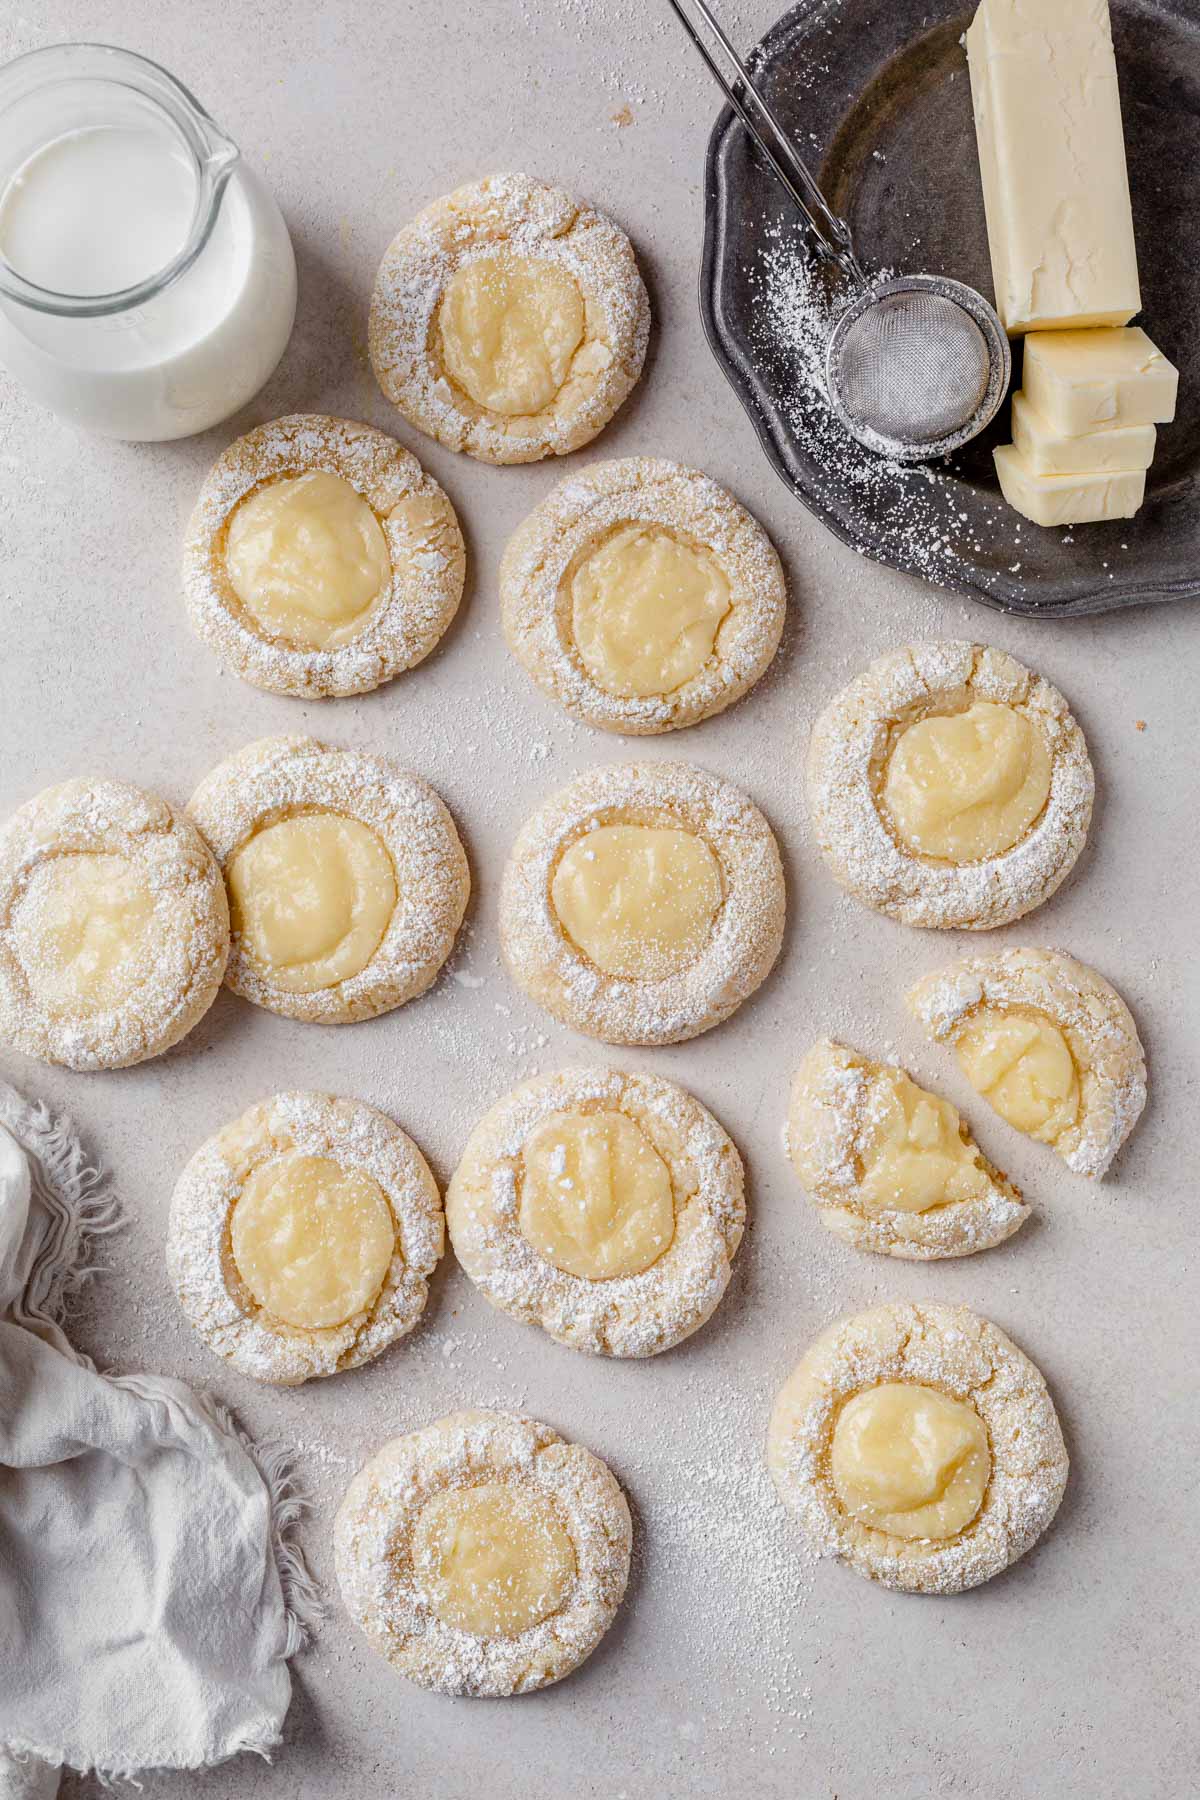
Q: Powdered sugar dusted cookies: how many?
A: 12